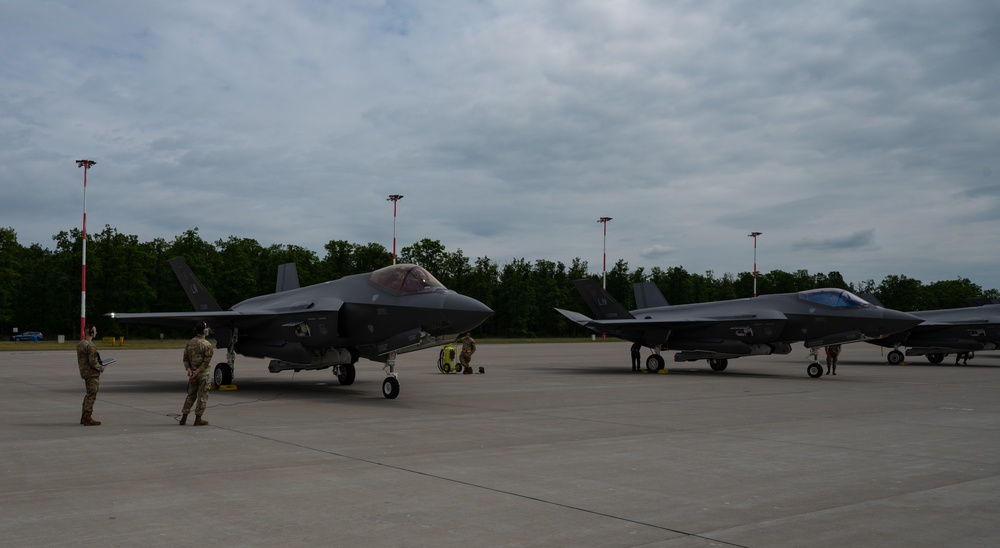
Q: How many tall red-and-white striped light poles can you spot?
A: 4